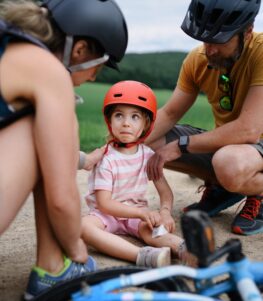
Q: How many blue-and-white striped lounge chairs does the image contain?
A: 0